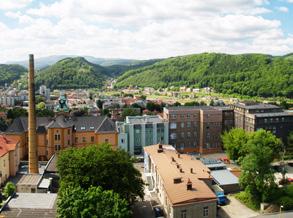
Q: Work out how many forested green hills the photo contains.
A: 3